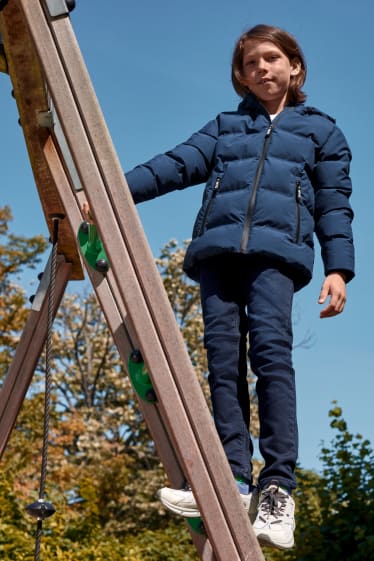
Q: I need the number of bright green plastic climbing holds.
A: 3